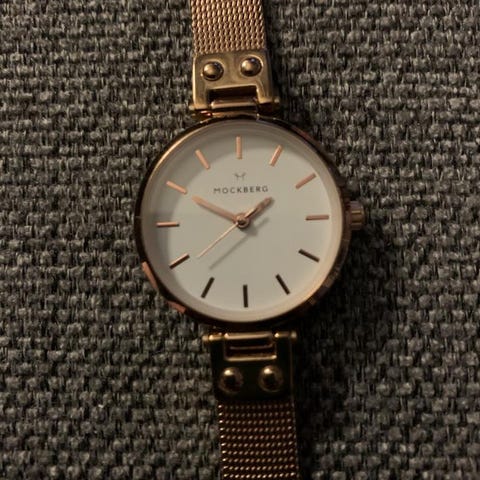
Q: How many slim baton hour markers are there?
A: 12